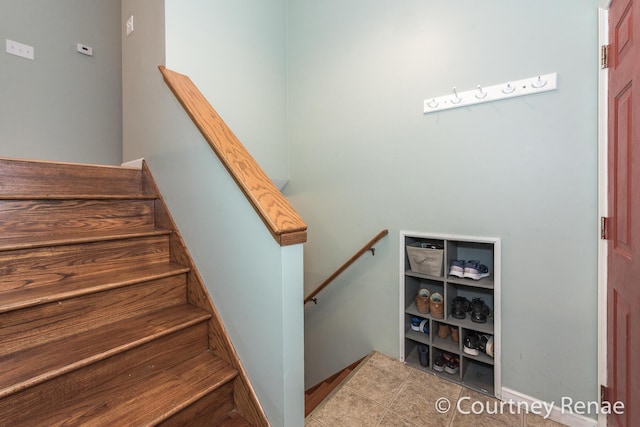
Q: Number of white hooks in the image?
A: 5